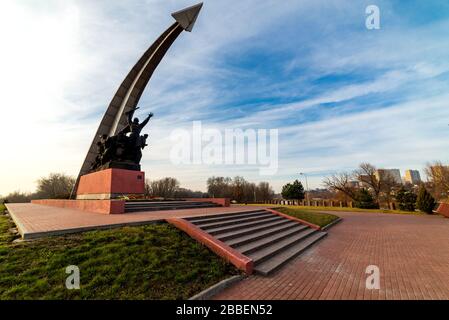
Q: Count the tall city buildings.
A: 2